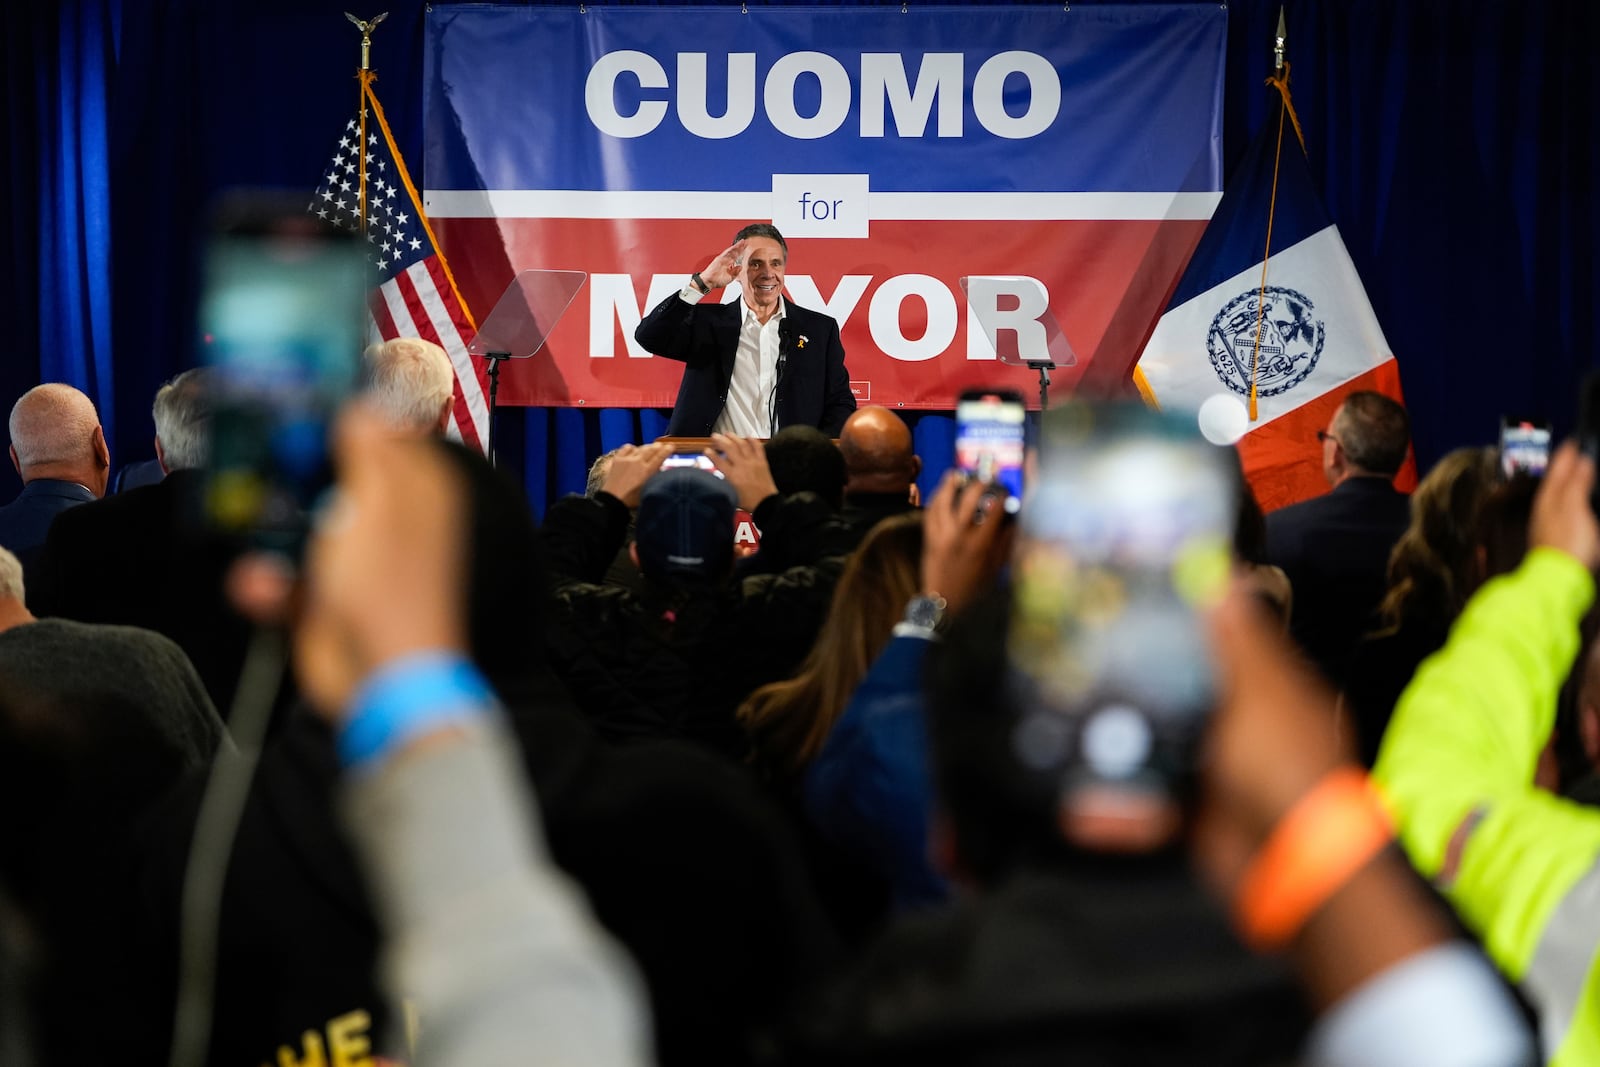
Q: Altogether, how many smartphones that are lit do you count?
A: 5